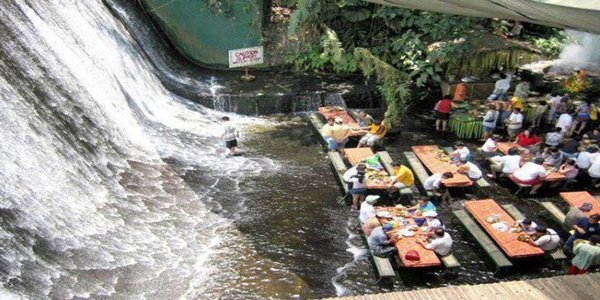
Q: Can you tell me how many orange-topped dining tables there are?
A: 7